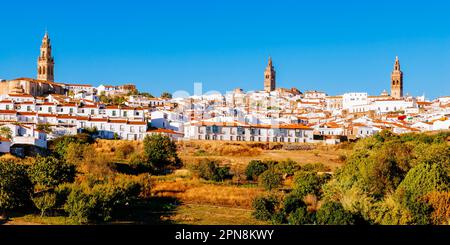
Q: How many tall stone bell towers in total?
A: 3